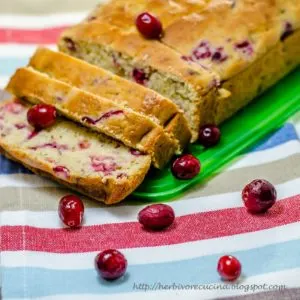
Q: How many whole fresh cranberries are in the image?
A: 9